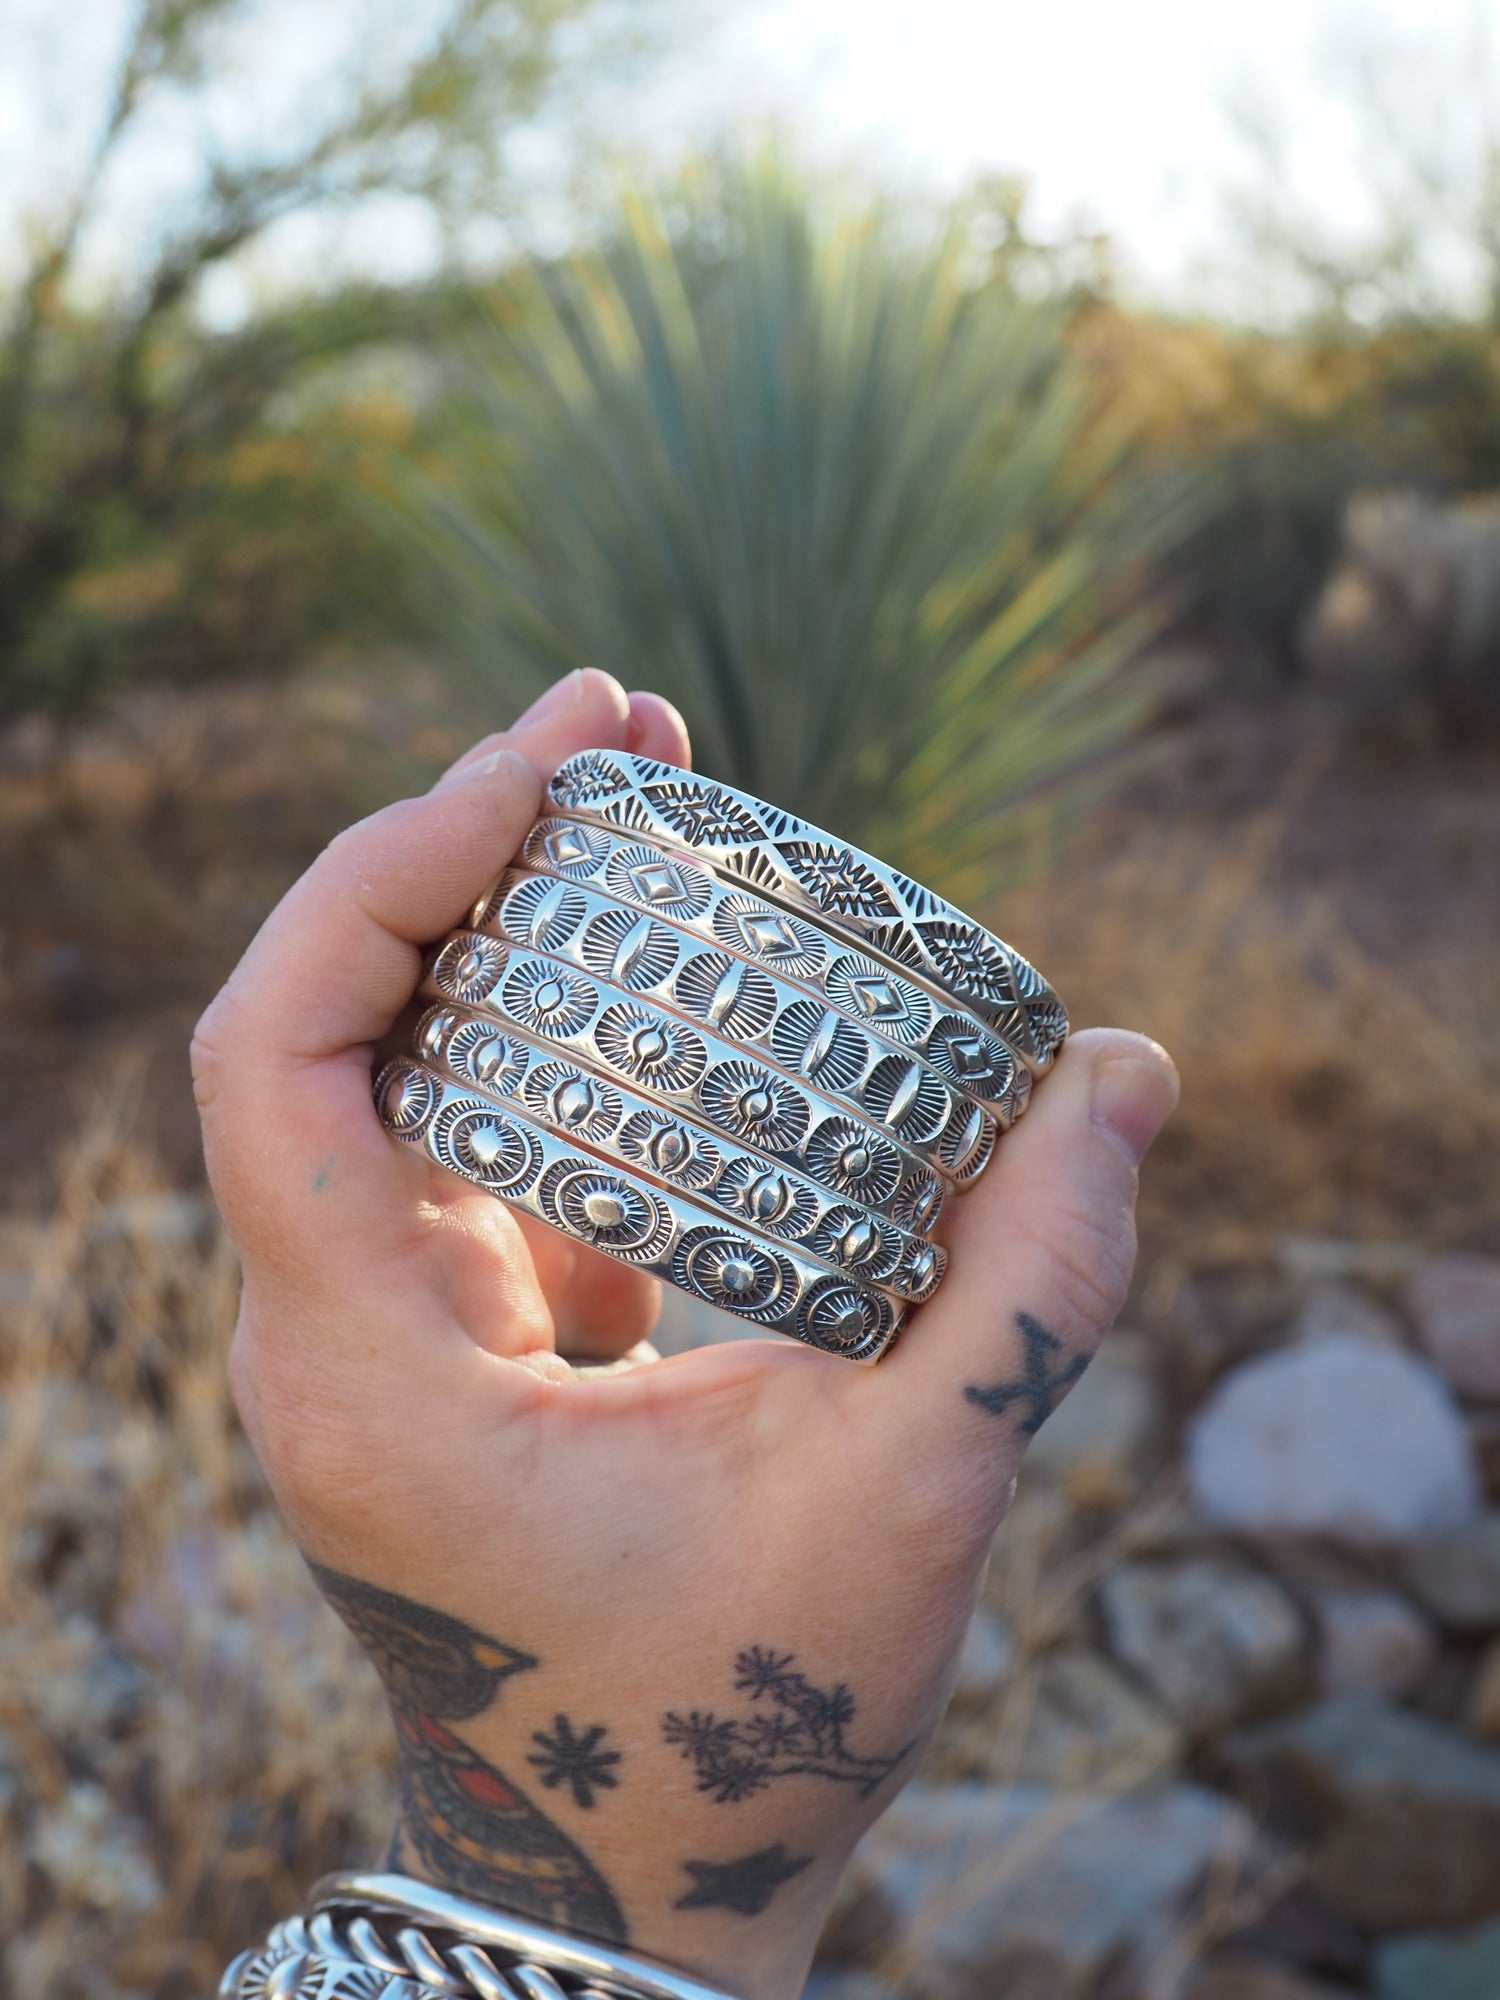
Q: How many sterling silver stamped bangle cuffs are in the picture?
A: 6